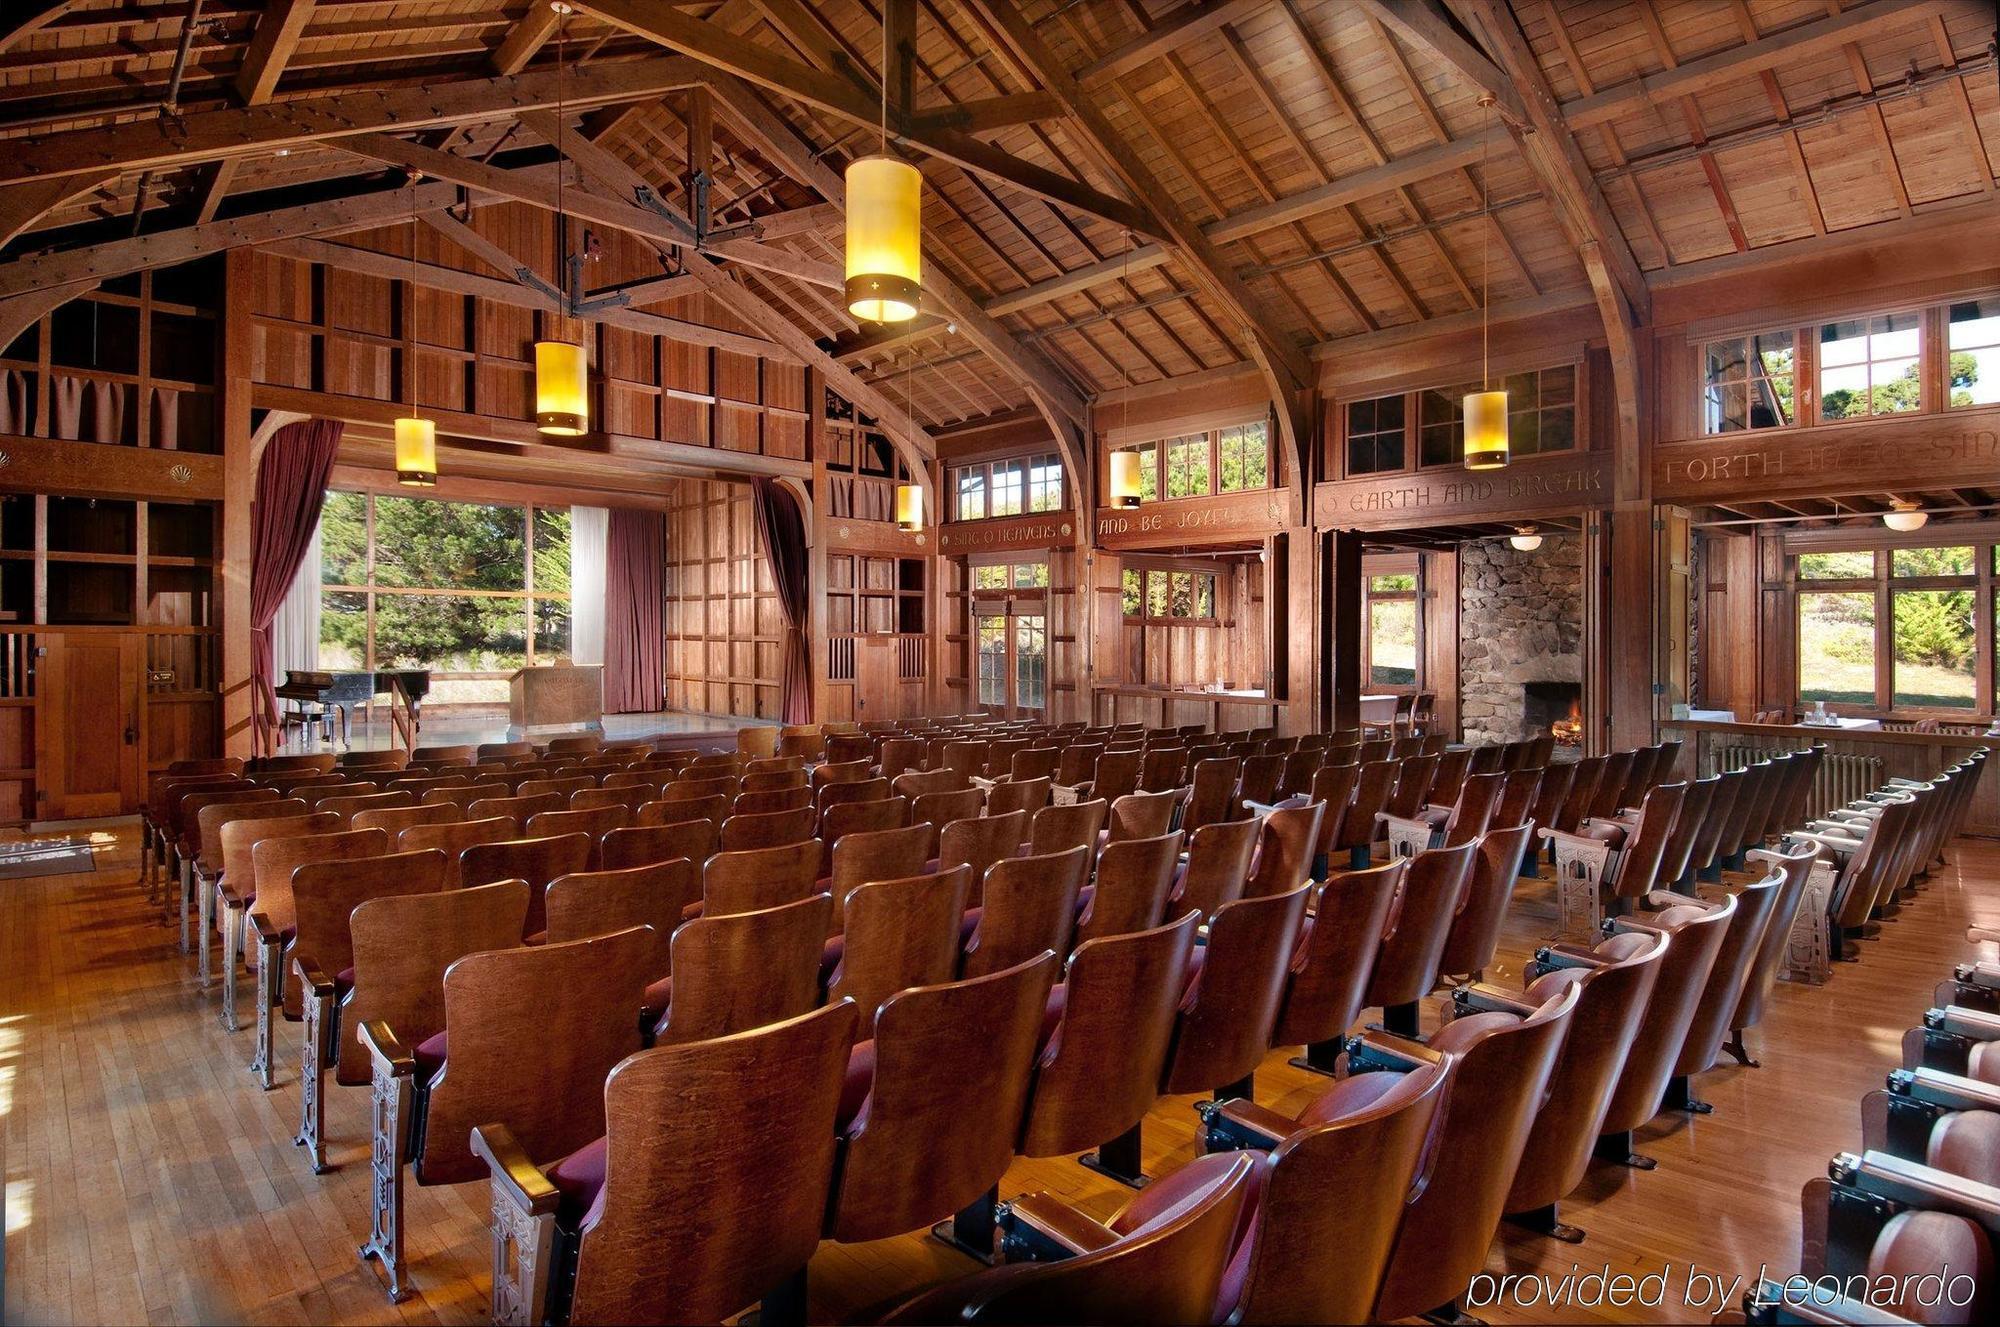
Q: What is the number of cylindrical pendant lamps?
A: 6